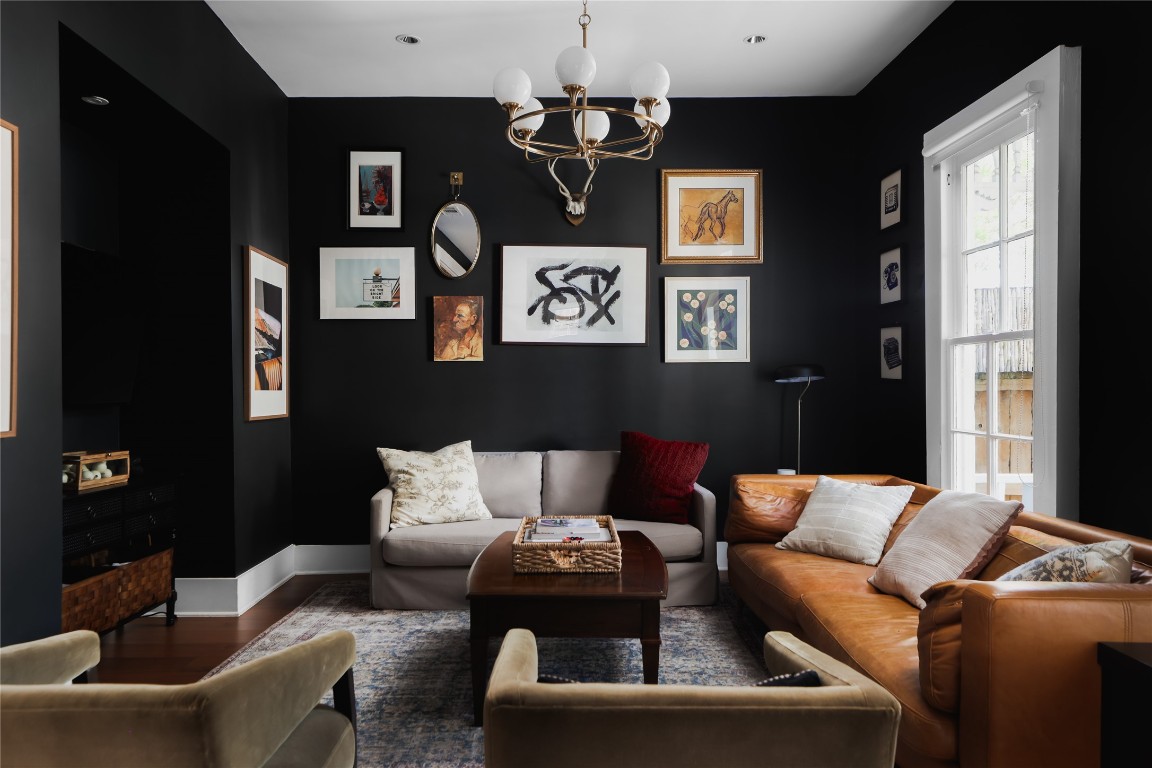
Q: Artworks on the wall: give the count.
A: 11